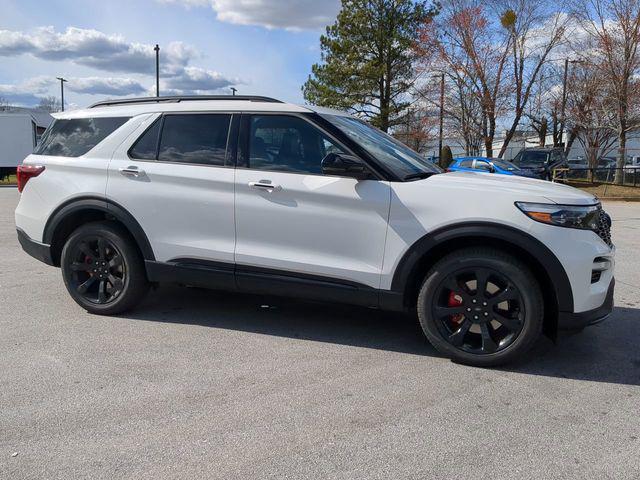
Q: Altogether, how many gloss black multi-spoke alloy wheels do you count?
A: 2